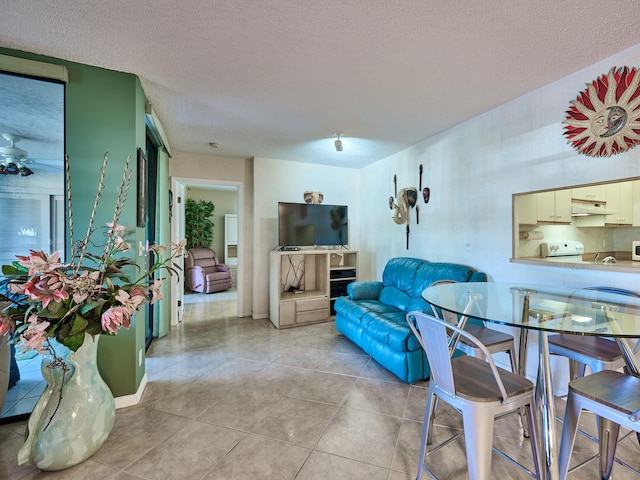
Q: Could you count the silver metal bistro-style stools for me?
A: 4